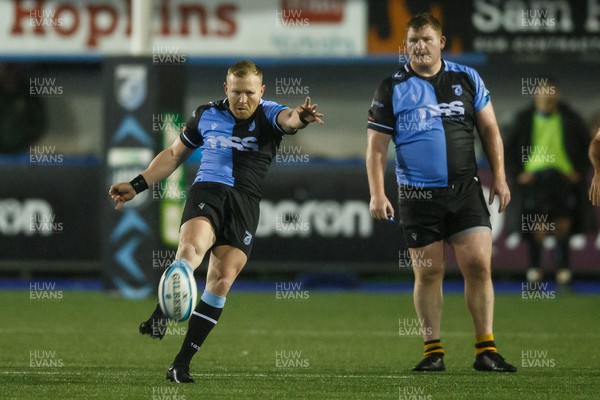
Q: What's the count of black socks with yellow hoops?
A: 2